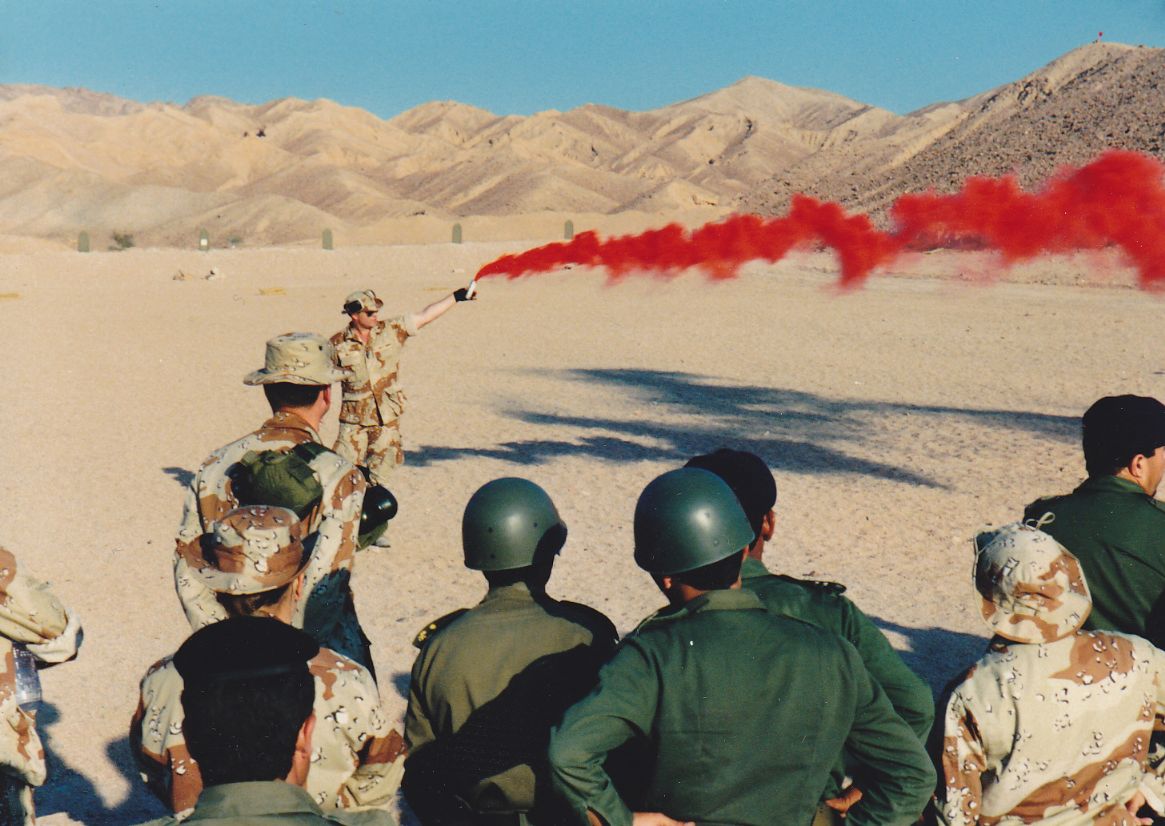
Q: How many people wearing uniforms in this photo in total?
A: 10